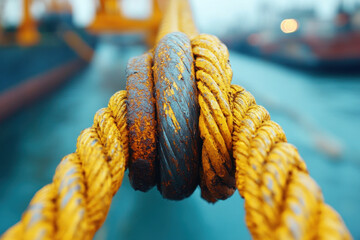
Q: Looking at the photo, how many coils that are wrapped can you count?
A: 3